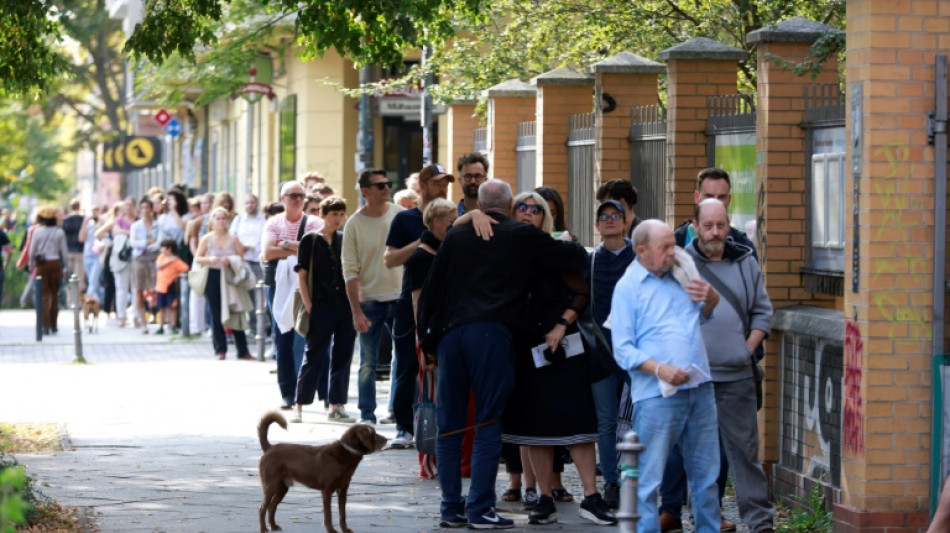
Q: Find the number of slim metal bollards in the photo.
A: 5